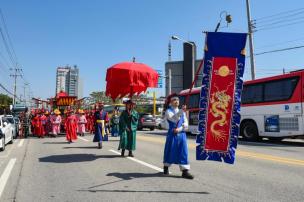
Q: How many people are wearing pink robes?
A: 2